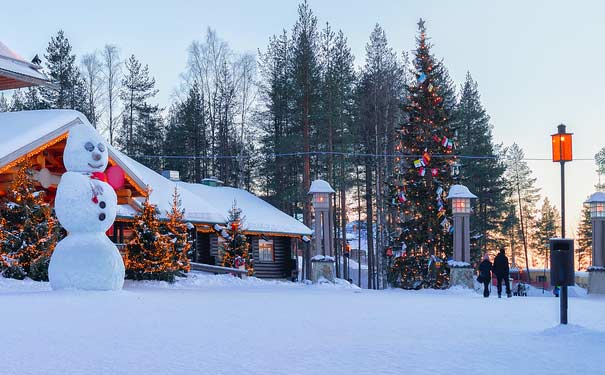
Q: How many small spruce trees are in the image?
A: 4